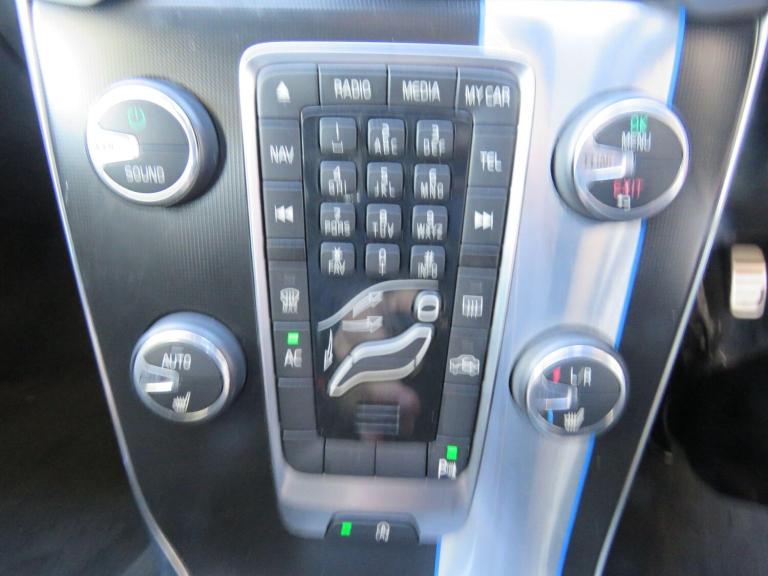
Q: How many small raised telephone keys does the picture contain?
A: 12